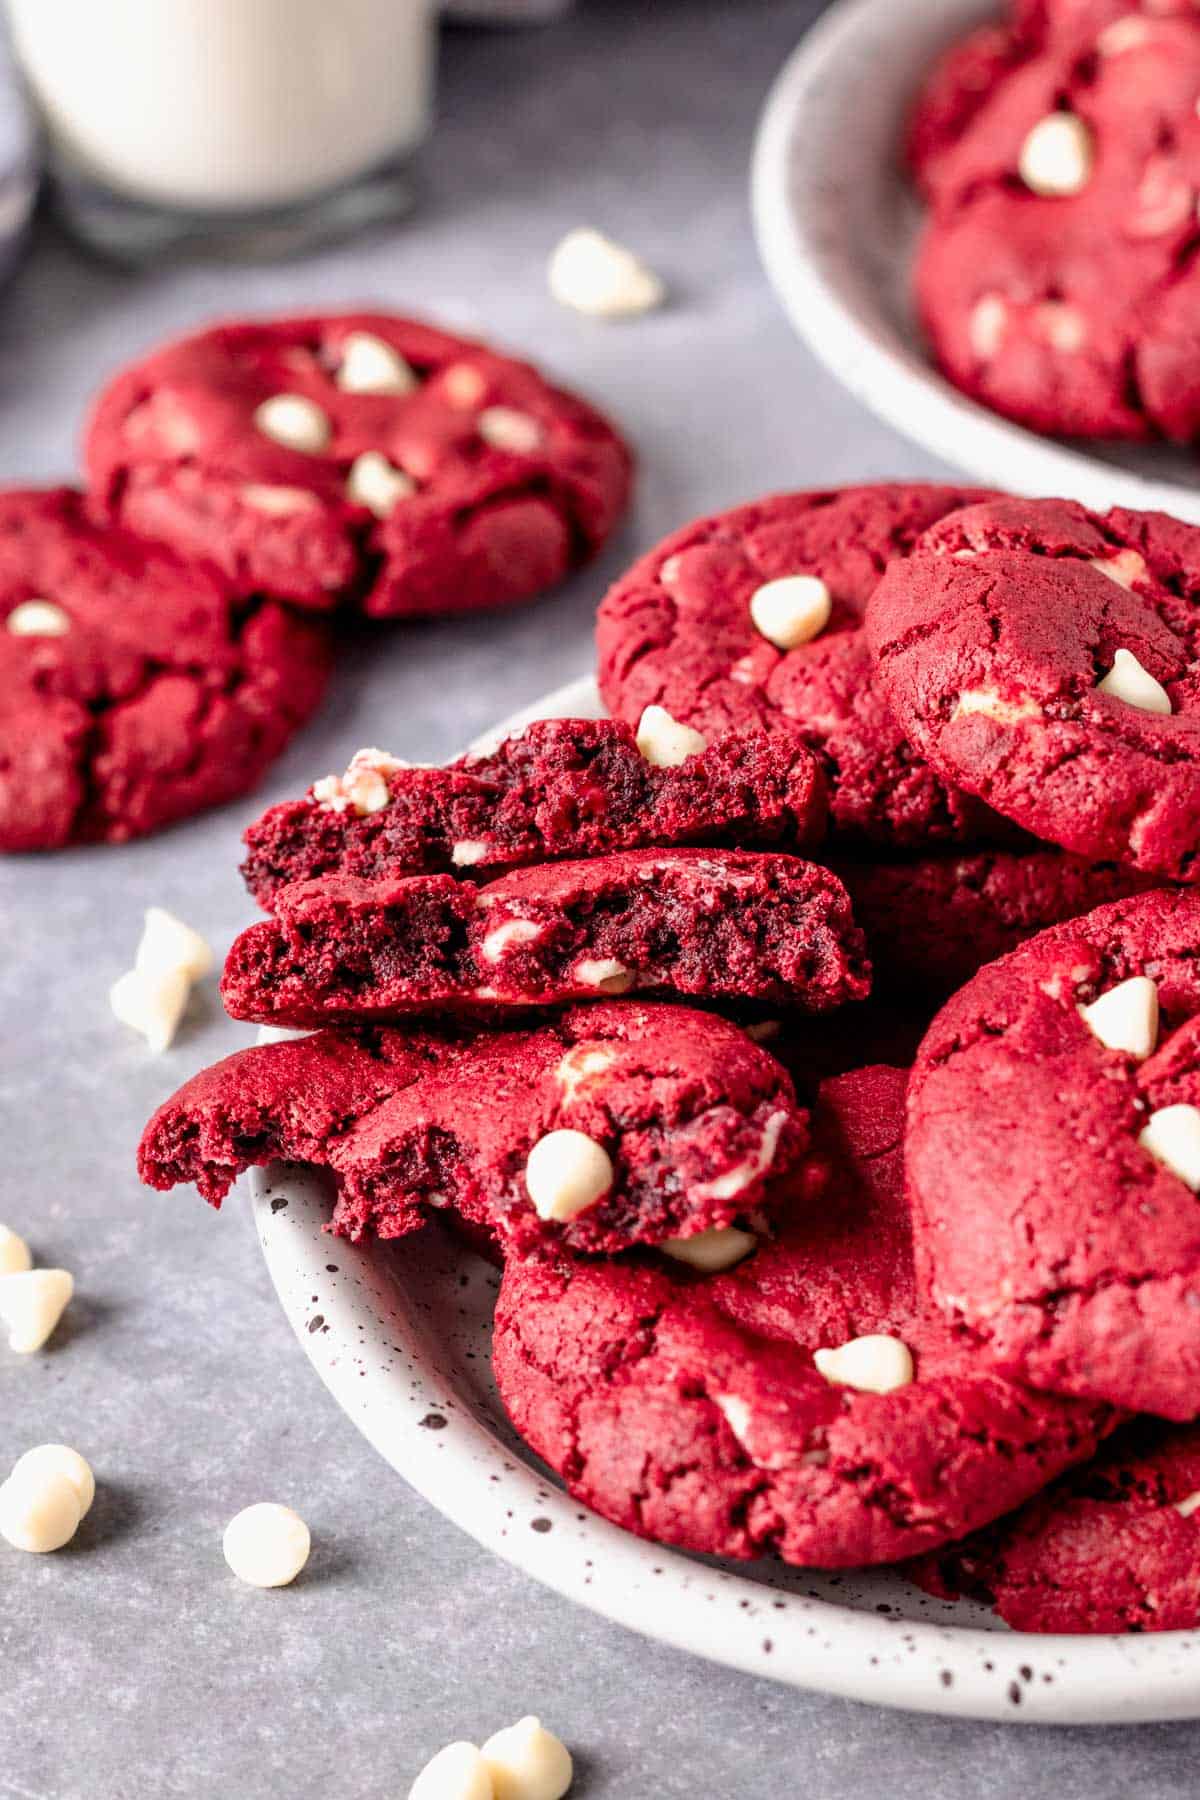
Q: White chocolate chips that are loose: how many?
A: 10